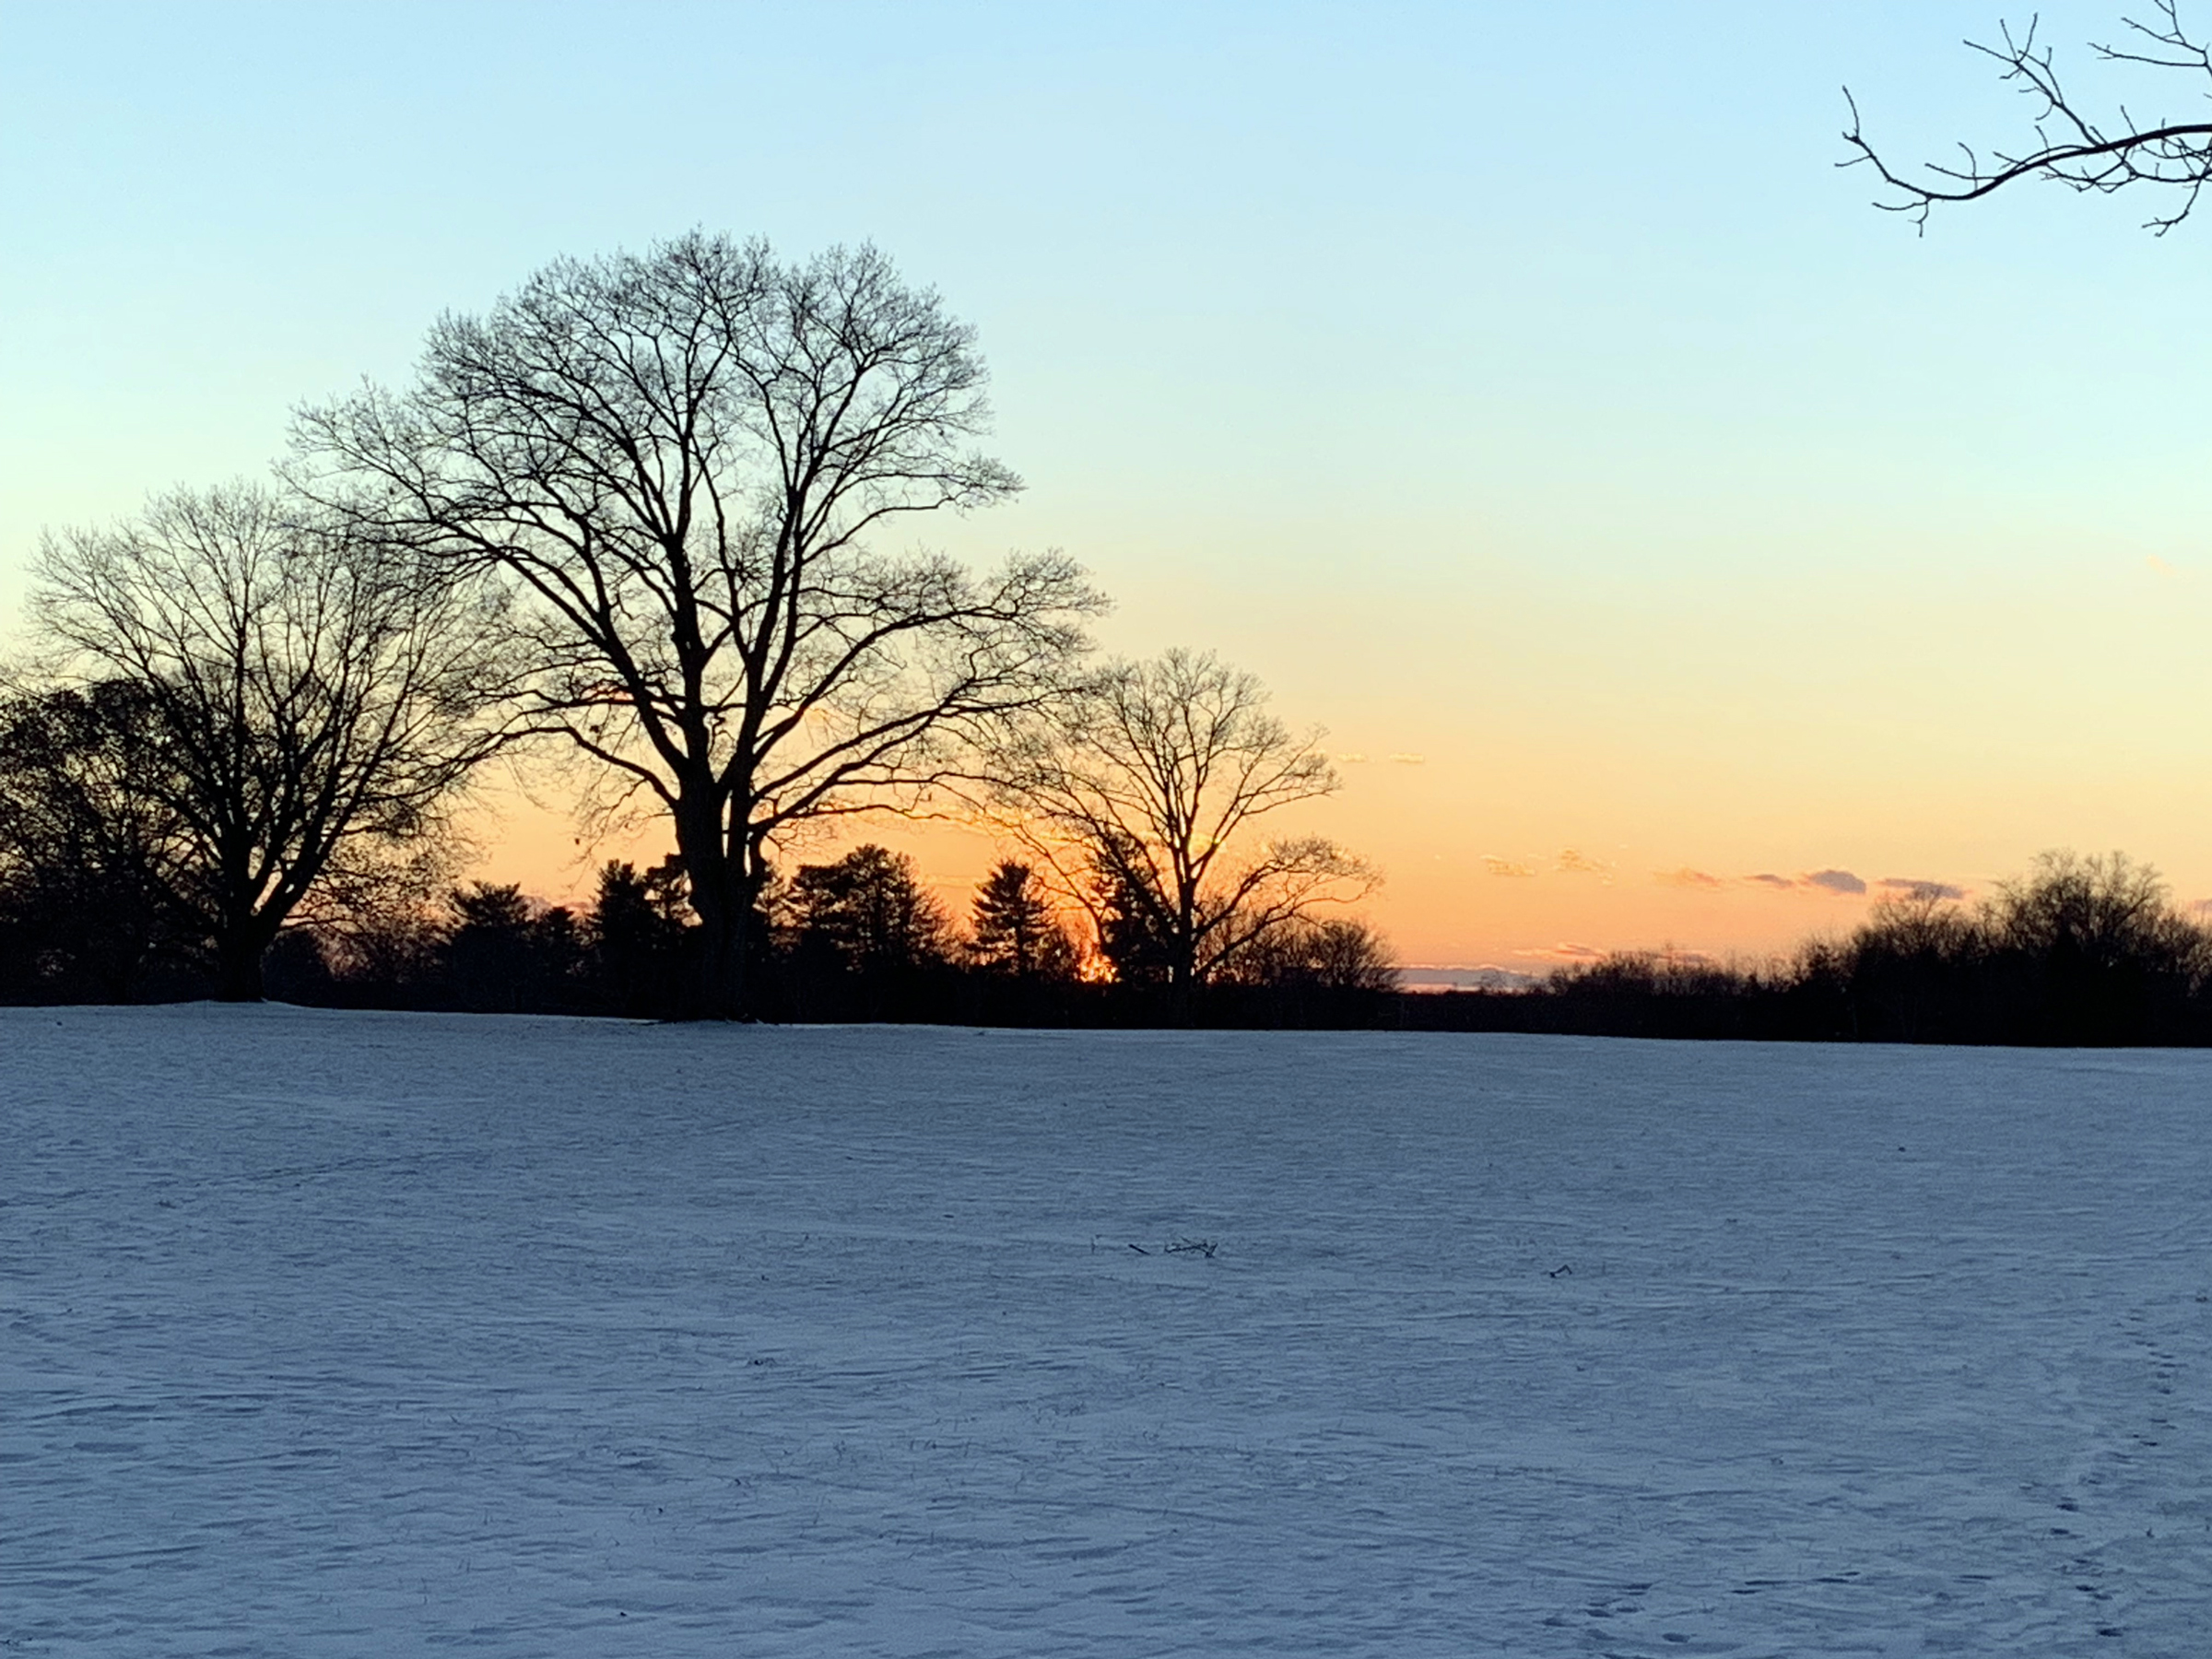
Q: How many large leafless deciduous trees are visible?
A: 3